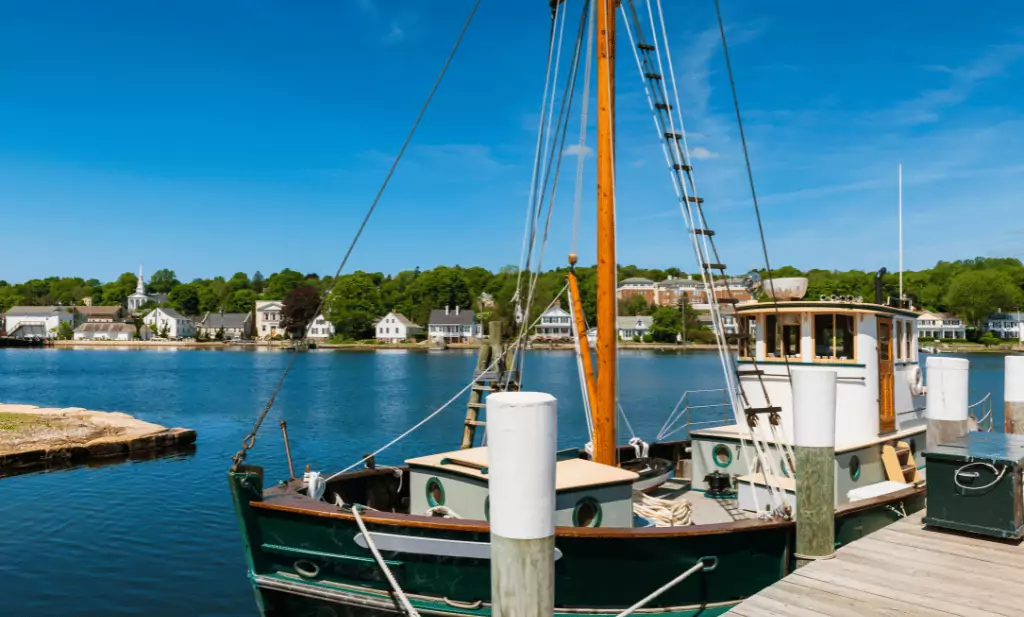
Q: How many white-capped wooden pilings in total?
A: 4